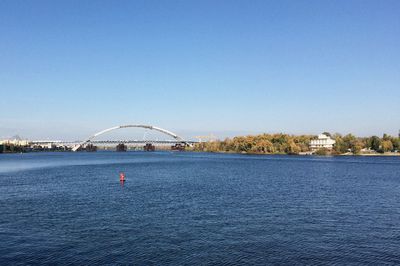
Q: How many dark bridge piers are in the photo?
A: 4